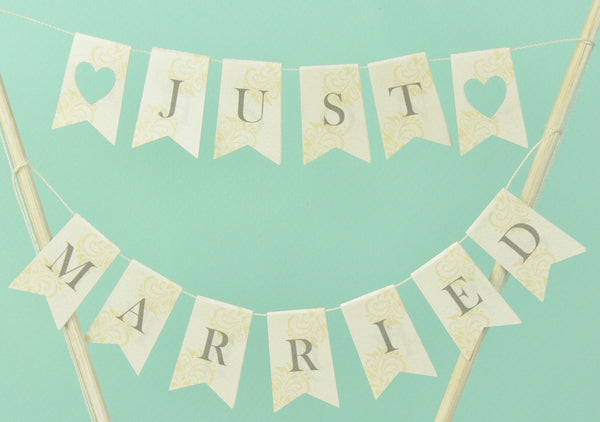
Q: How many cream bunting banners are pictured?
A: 13